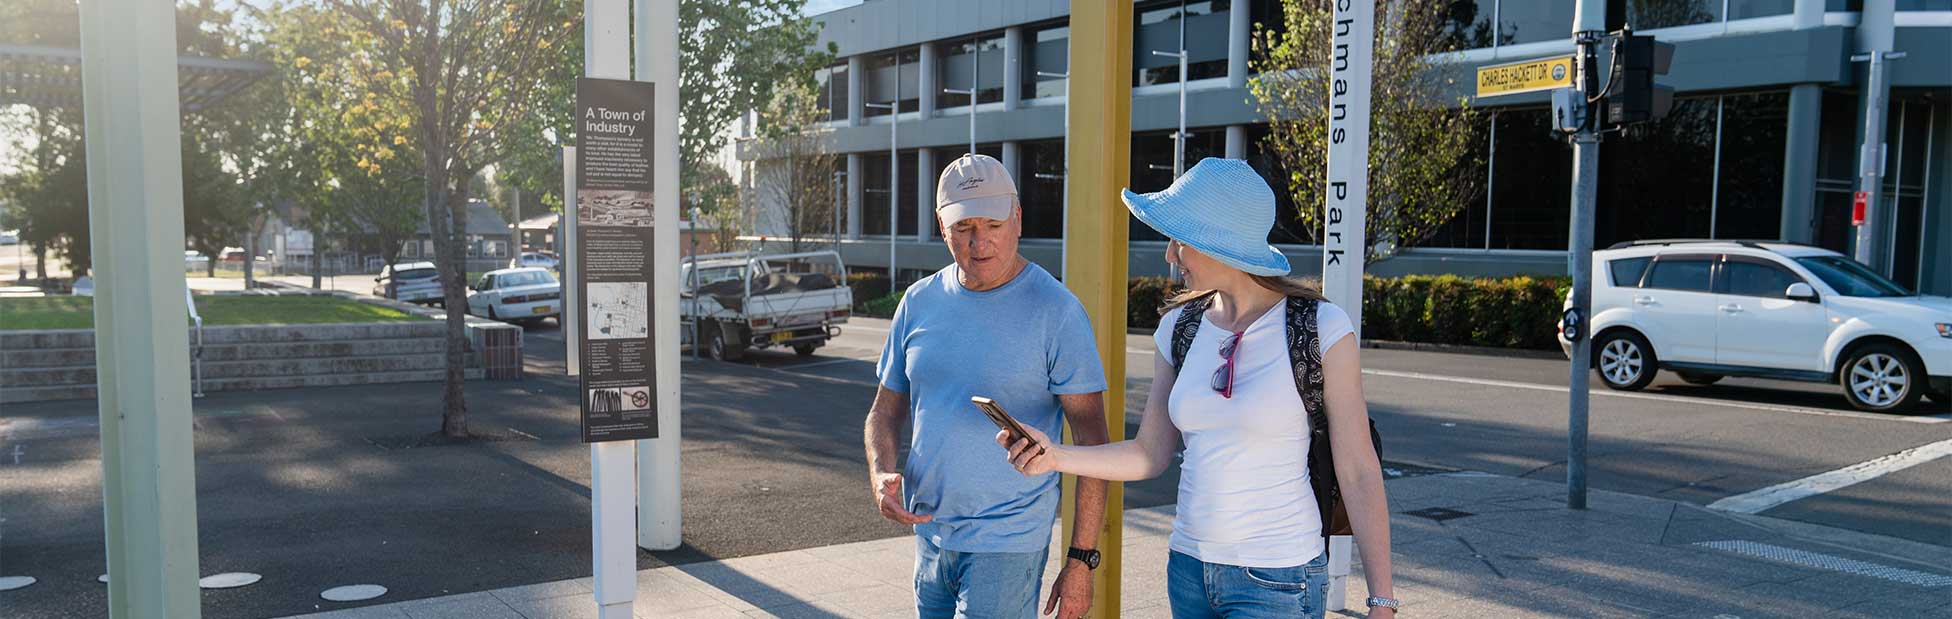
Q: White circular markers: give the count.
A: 4